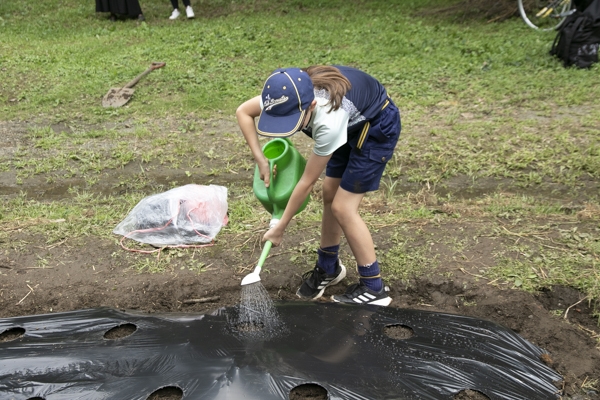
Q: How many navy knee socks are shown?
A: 2